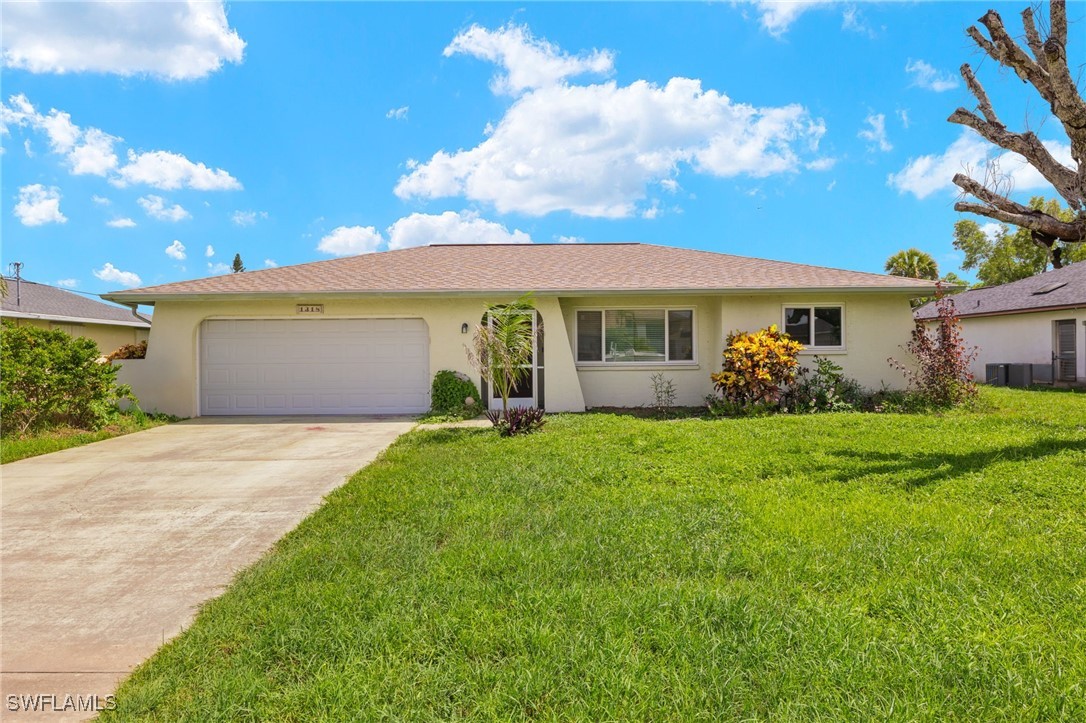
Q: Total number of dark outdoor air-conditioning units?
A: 2